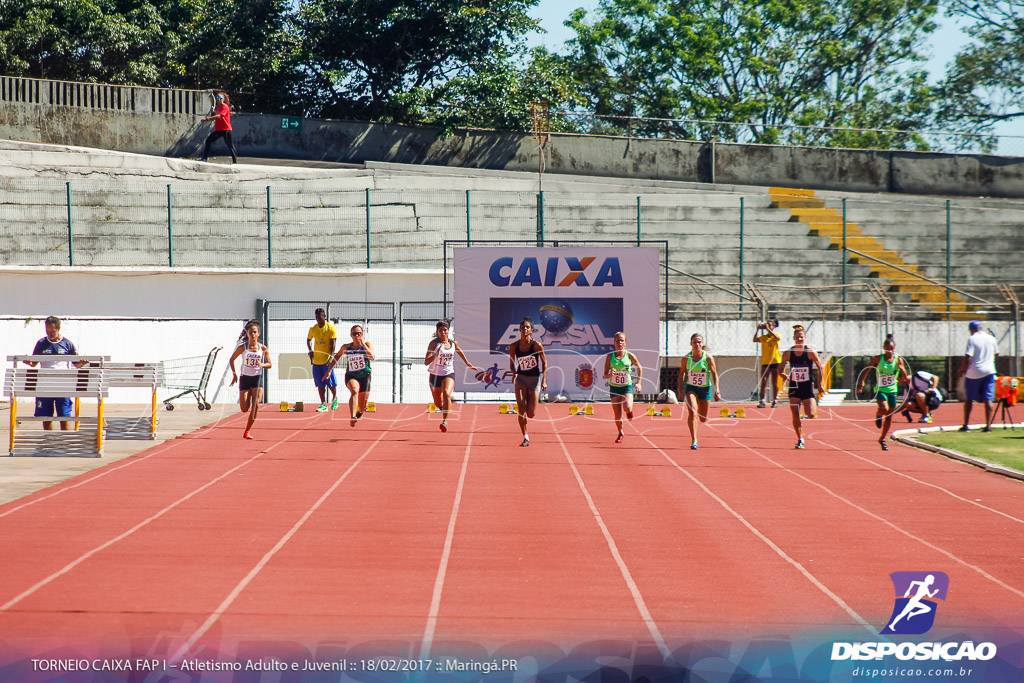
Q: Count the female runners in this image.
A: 8